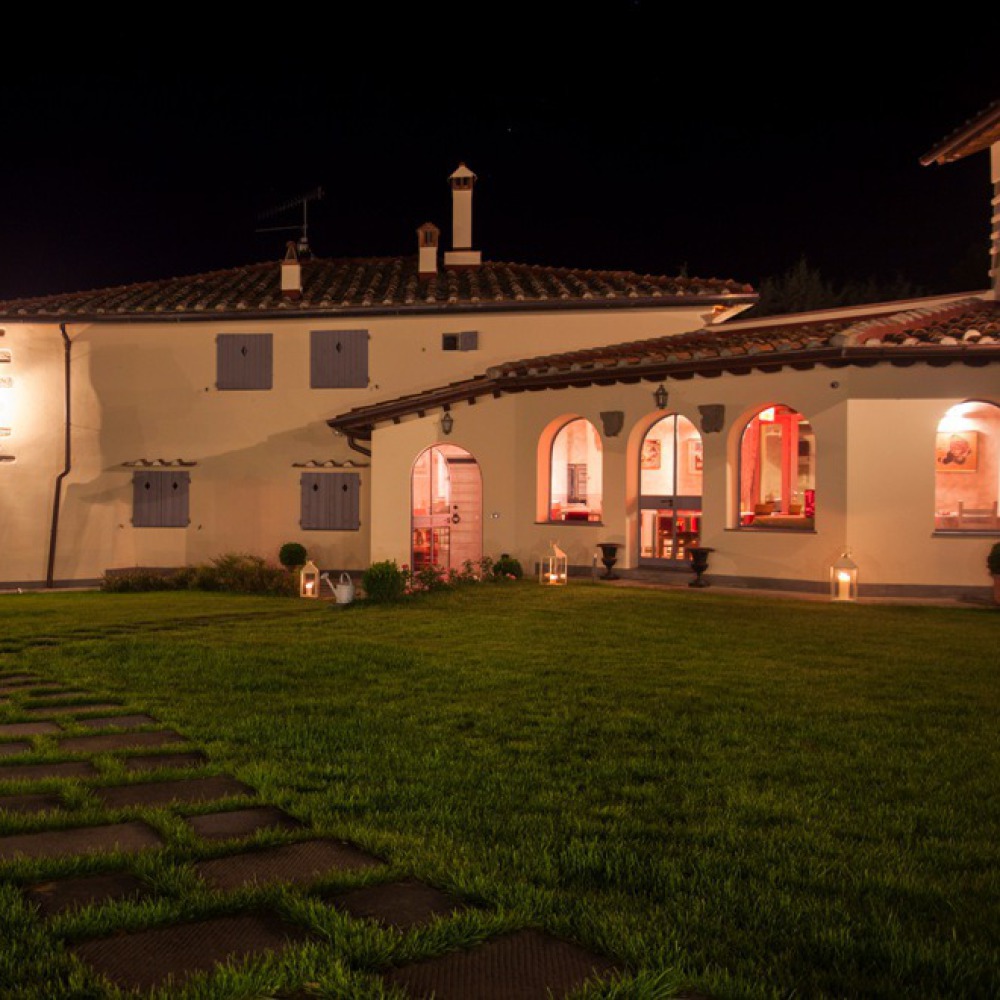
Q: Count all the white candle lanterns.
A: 3